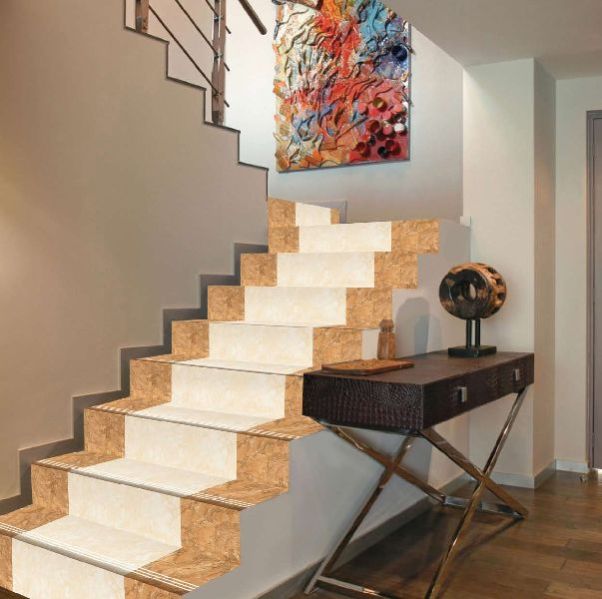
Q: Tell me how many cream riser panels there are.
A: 9